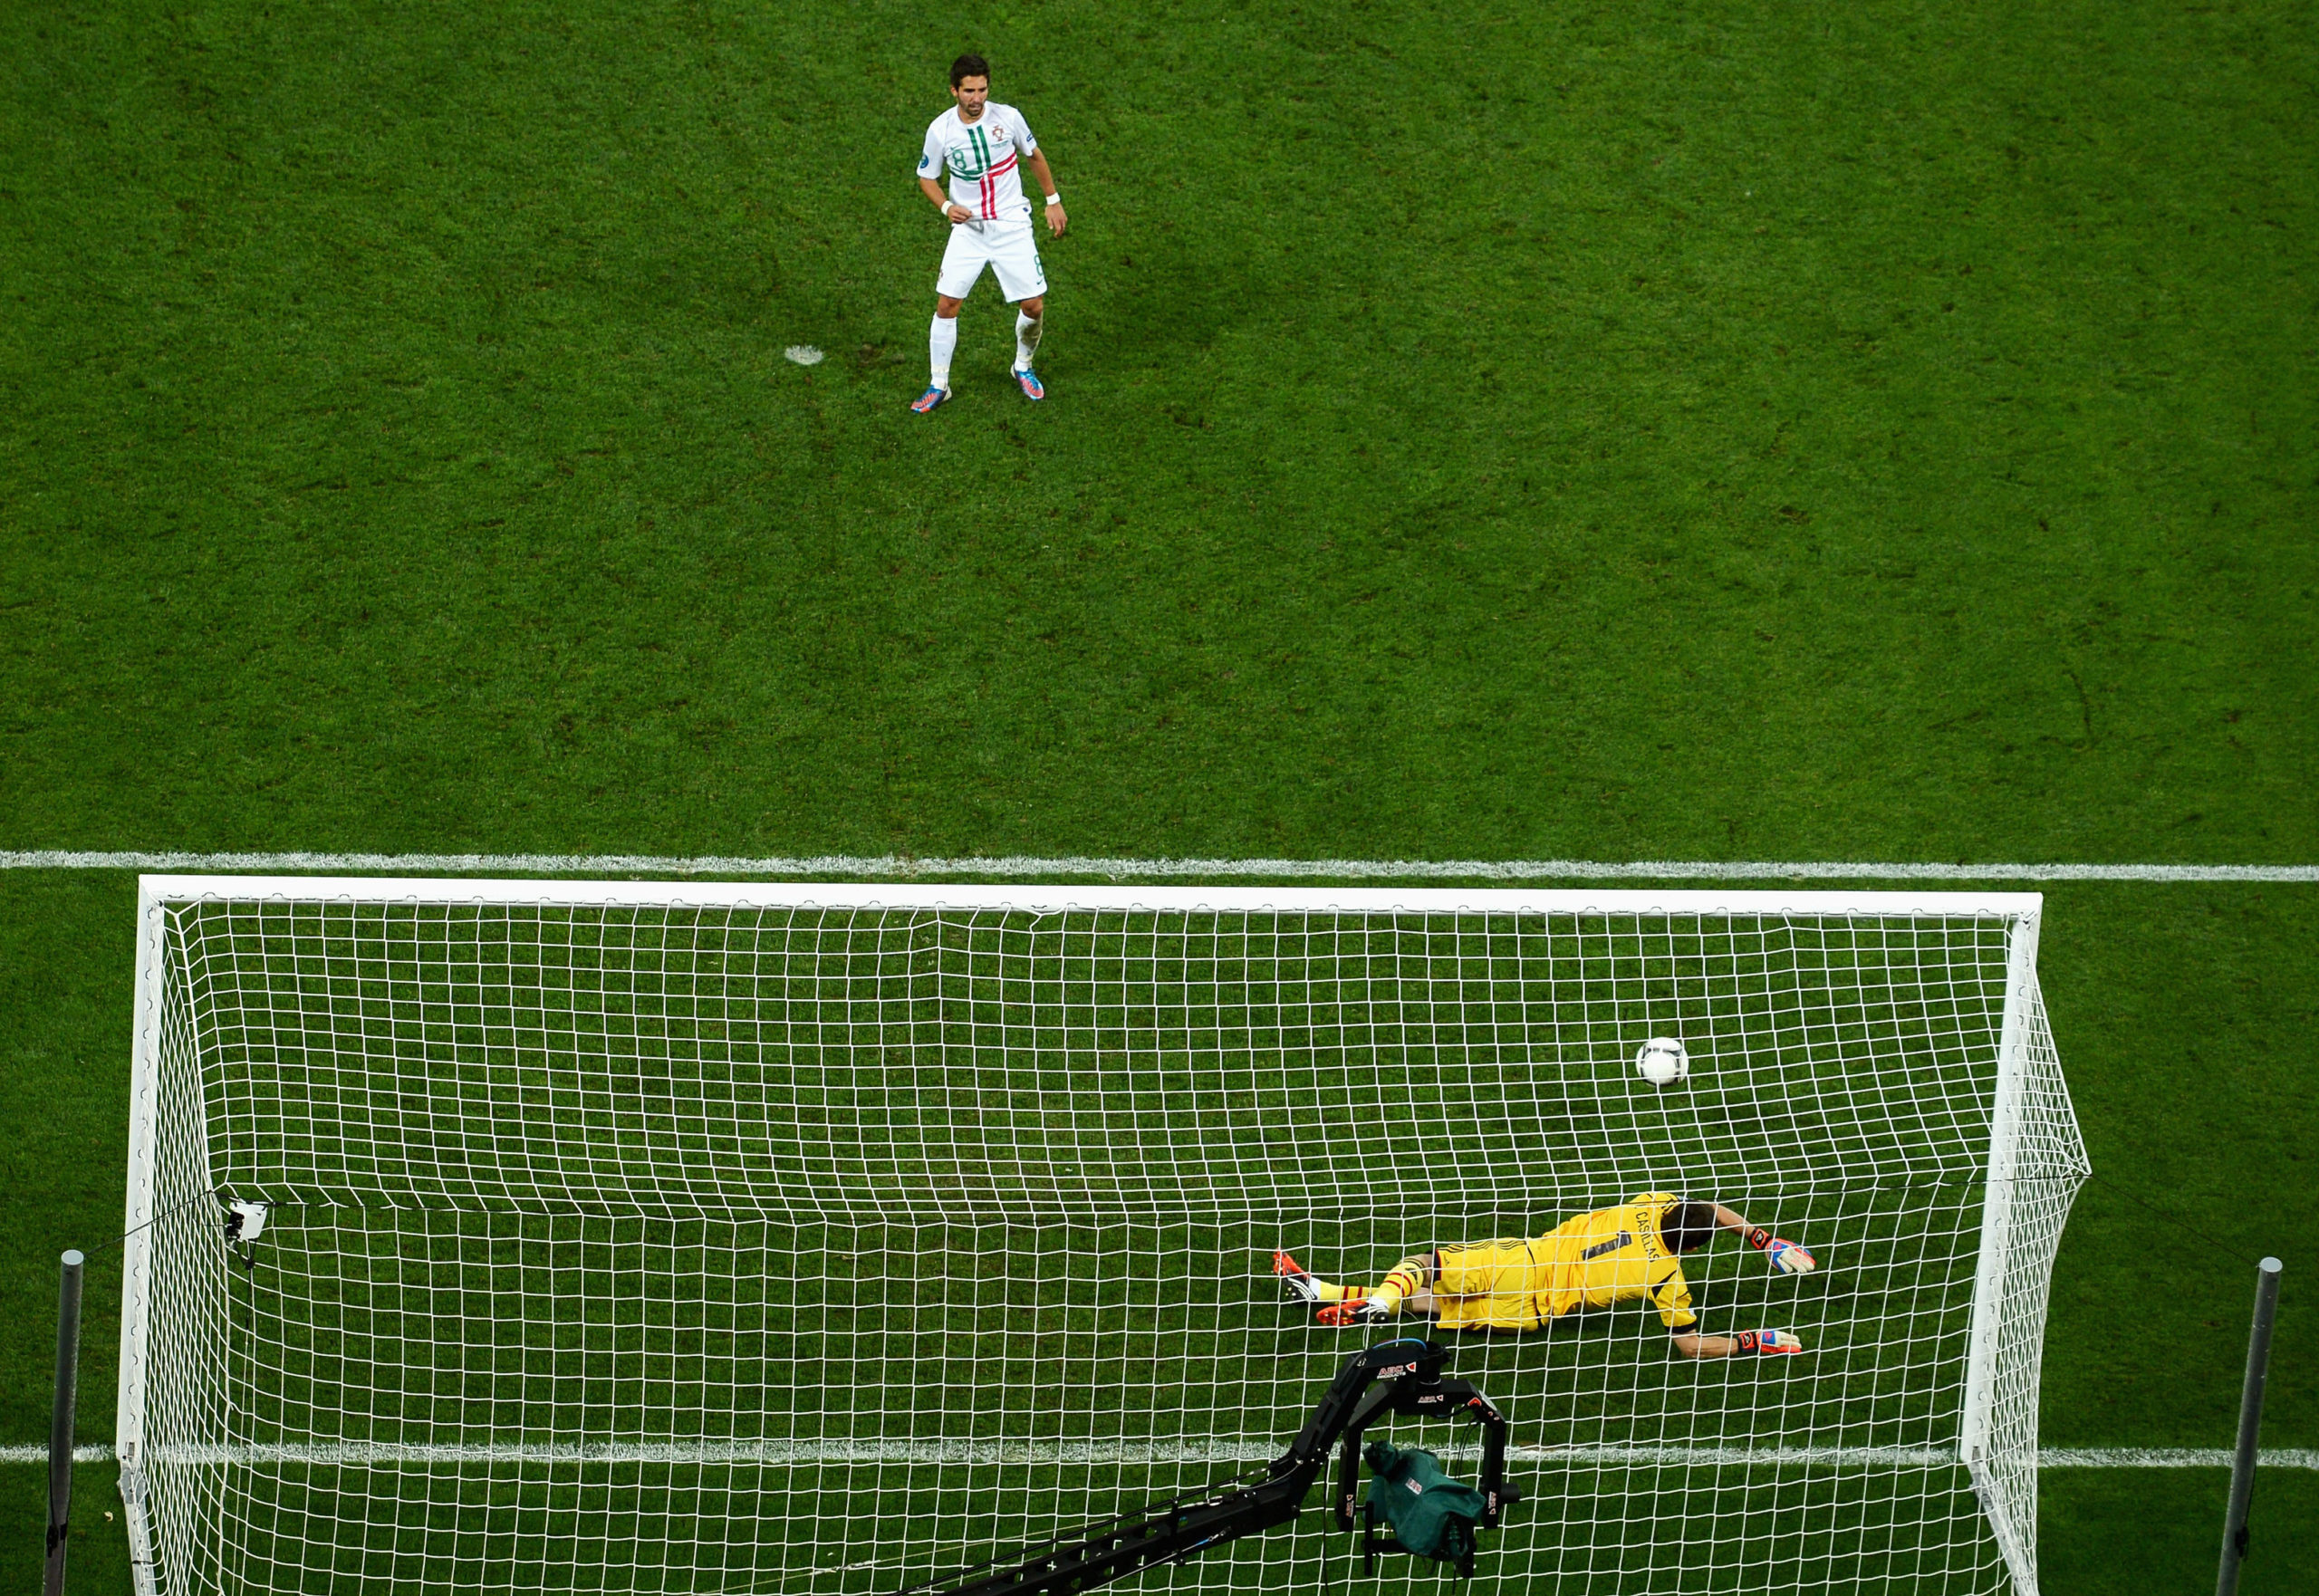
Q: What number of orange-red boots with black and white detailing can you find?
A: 2